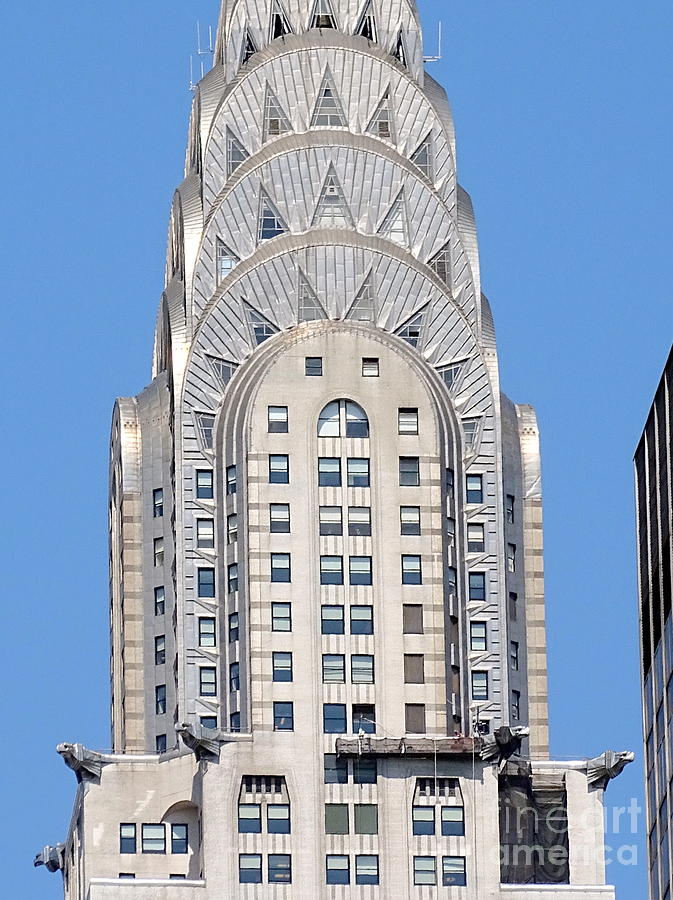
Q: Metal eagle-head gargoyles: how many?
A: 5